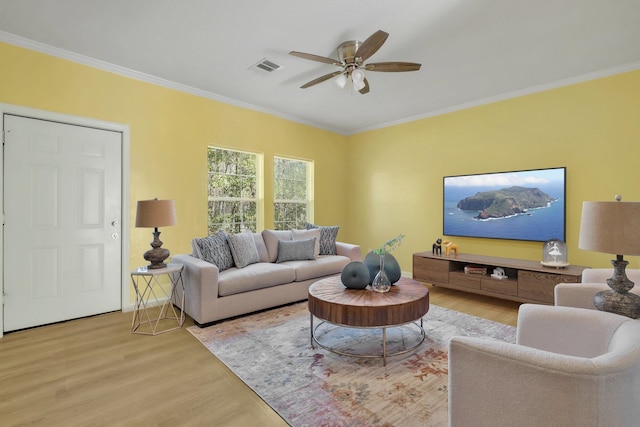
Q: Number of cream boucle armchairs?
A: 2